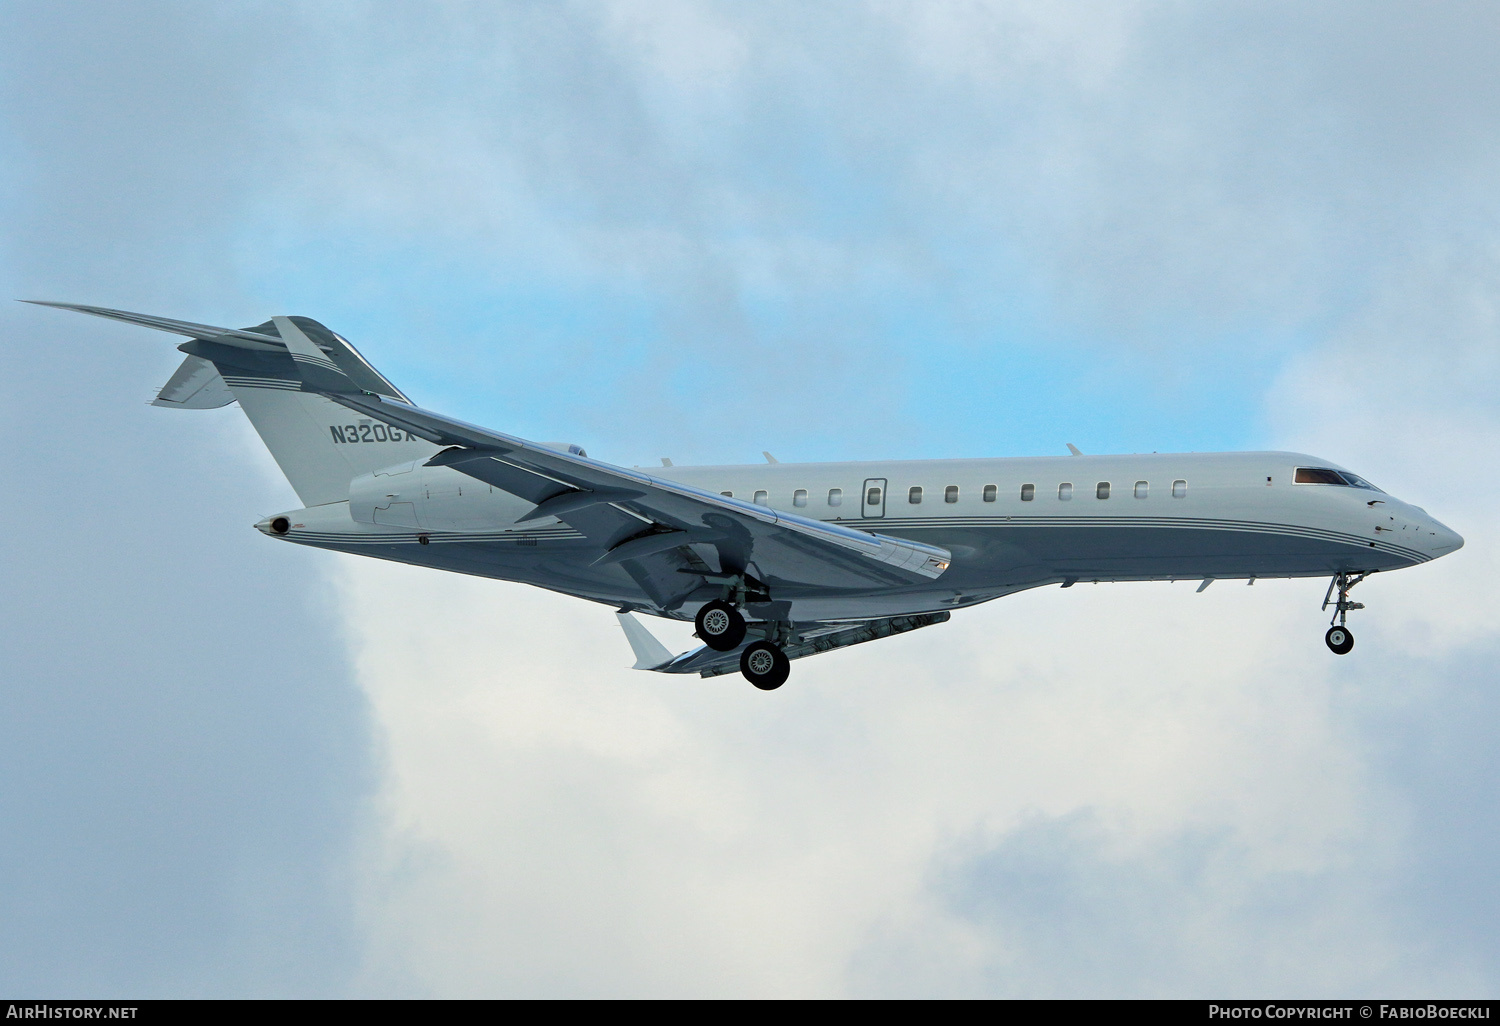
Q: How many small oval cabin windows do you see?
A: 13